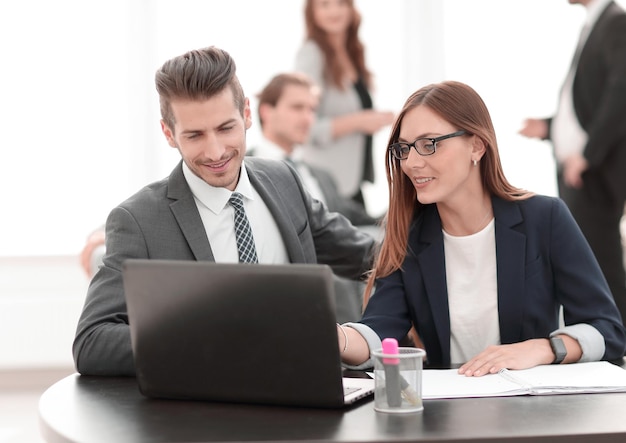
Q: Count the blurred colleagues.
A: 3